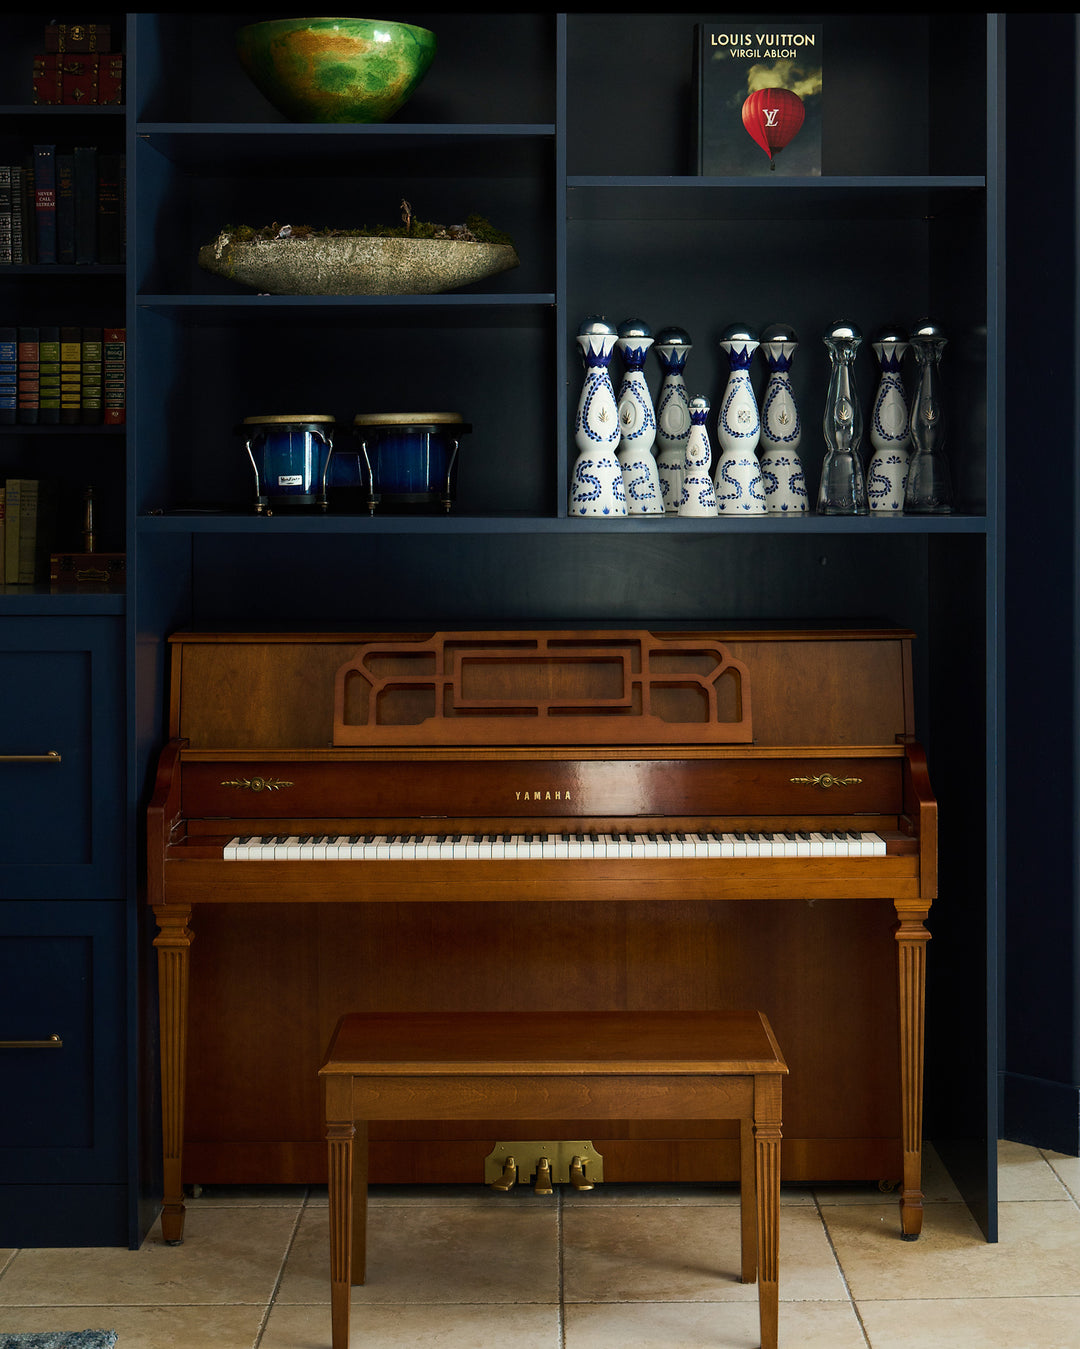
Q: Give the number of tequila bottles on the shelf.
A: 9